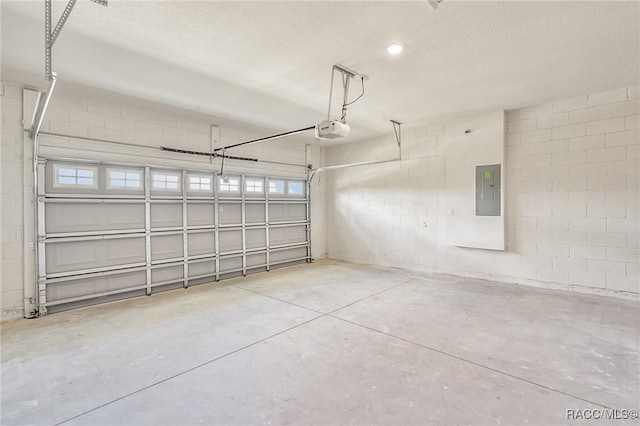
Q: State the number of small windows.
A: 8